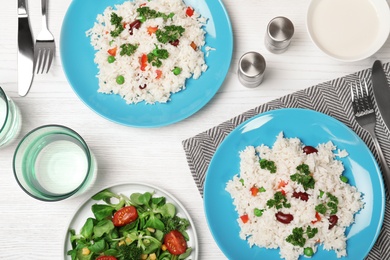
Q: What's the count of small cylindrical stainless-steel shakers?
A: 2